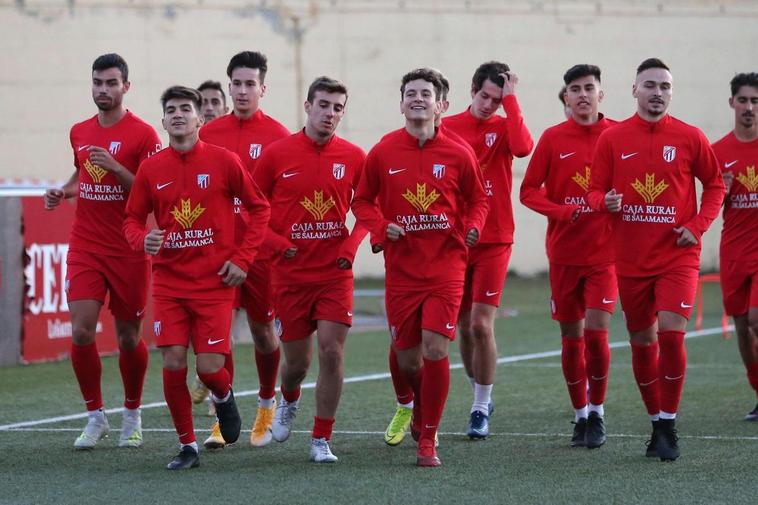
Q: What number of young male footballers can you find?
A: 12